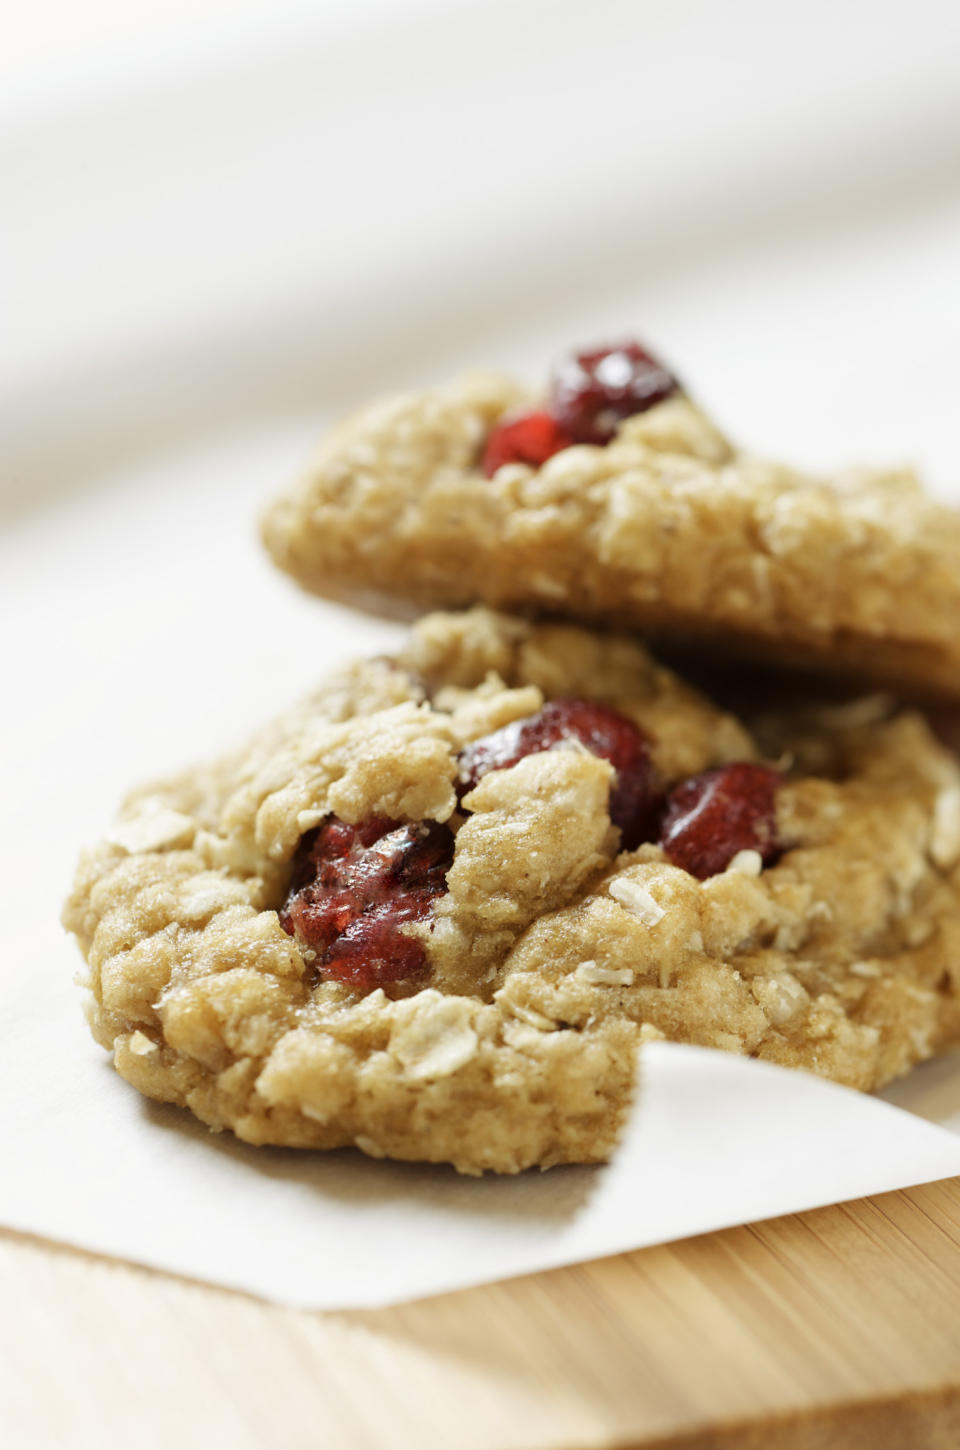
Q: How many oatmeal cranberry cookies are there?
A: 2